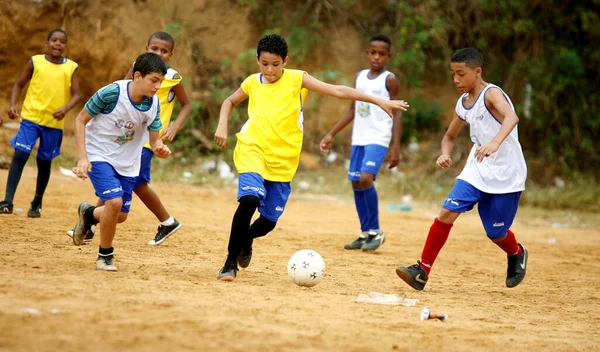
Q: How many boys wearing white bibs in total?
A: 3